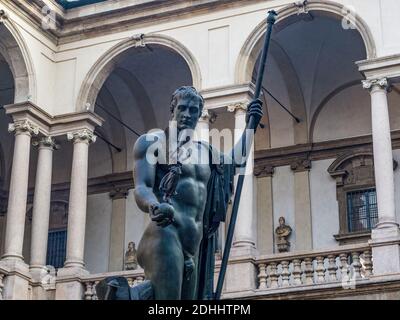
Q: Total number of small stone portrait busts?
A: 2